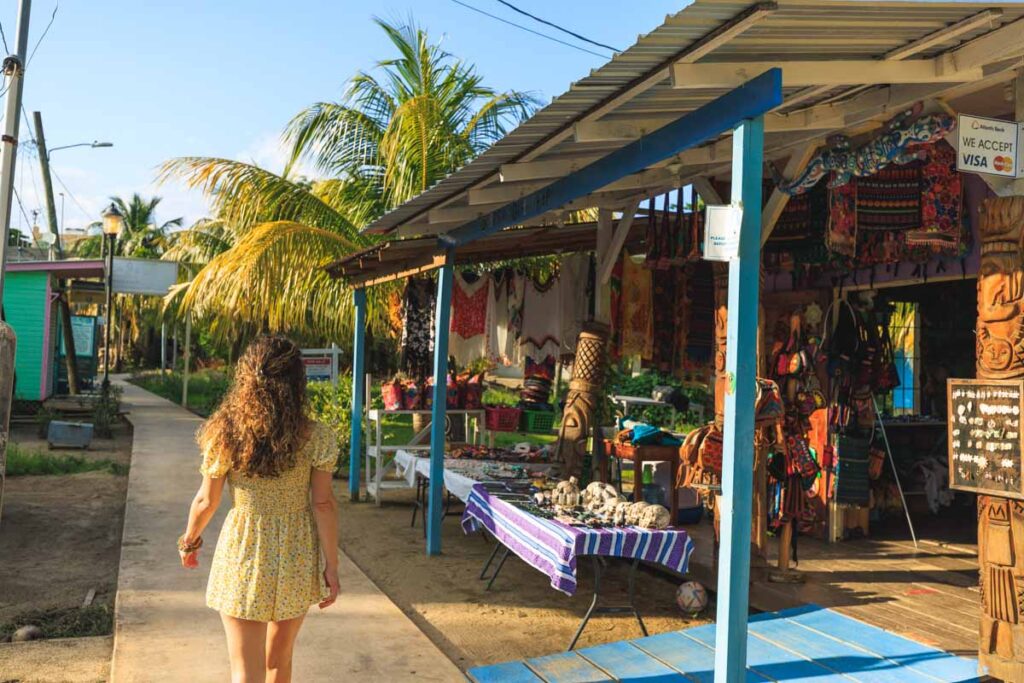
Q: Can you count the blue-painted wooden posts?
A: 3